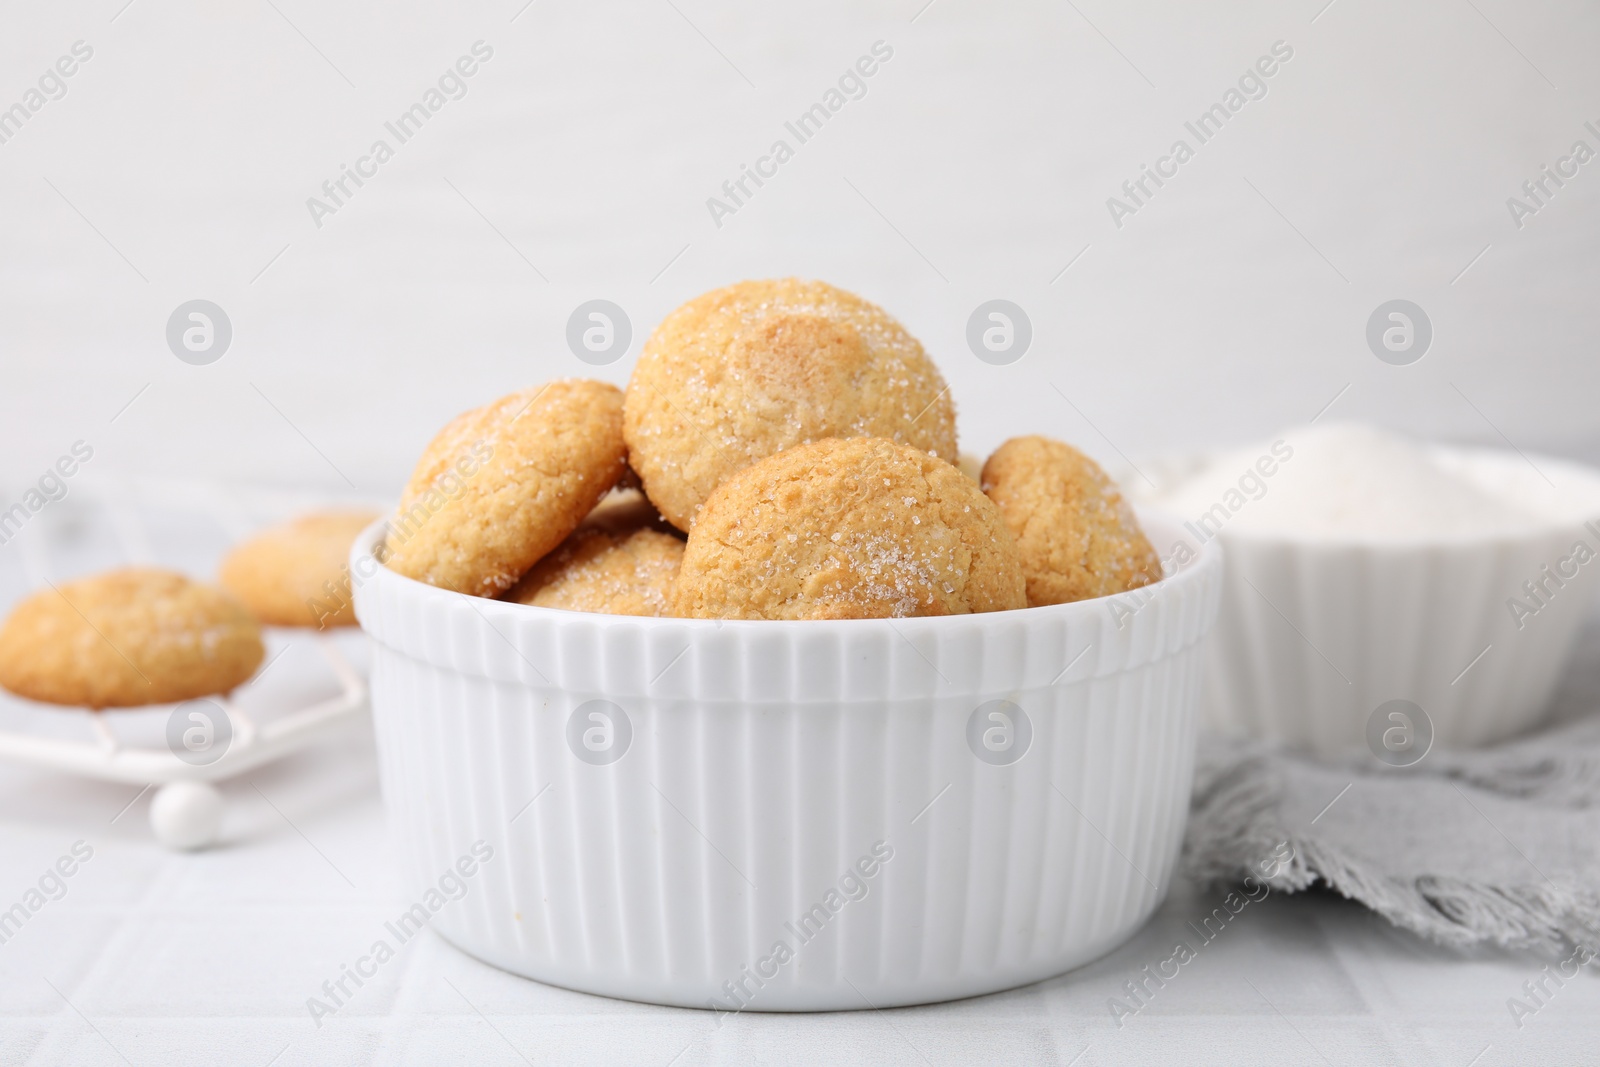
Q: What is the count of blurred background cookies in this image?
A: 2